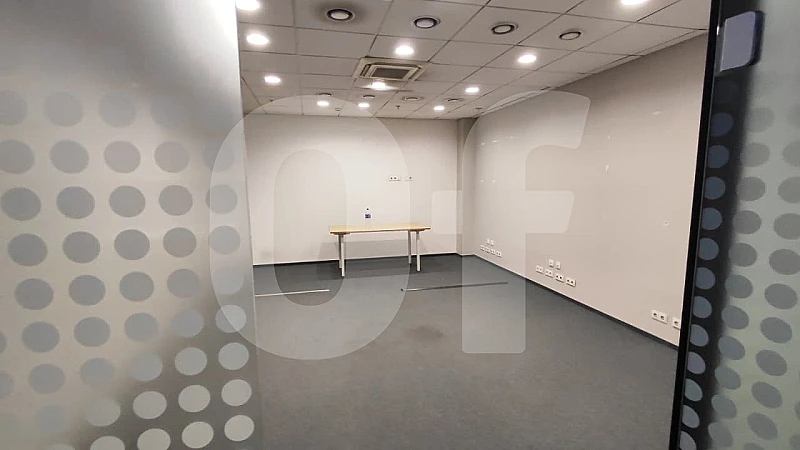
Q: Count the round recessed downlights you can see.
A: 11